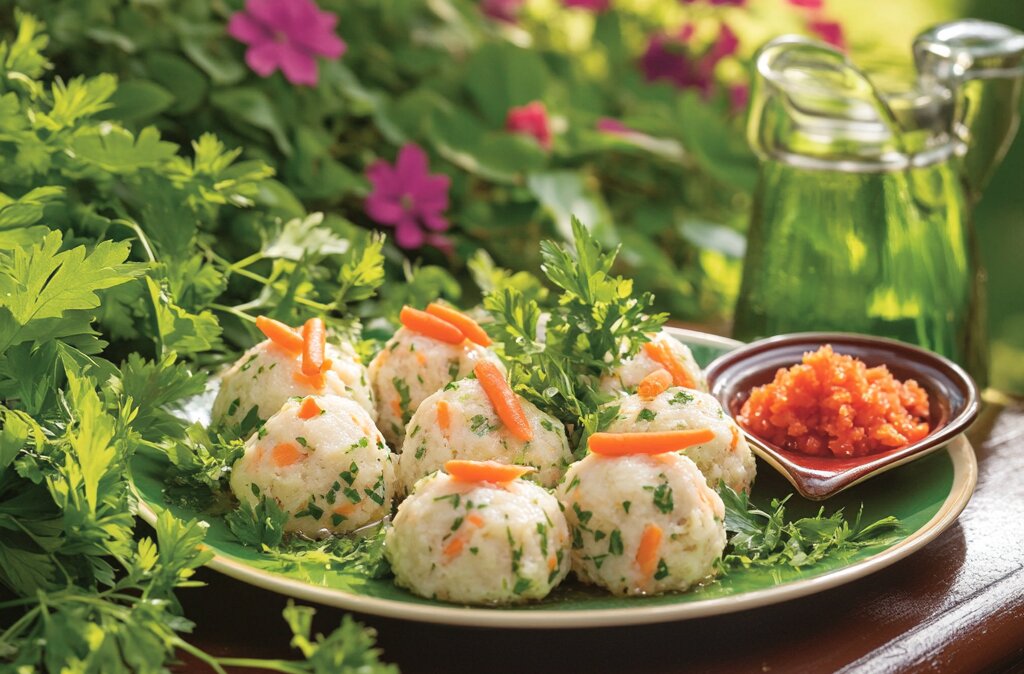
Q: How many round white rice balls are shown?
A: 8